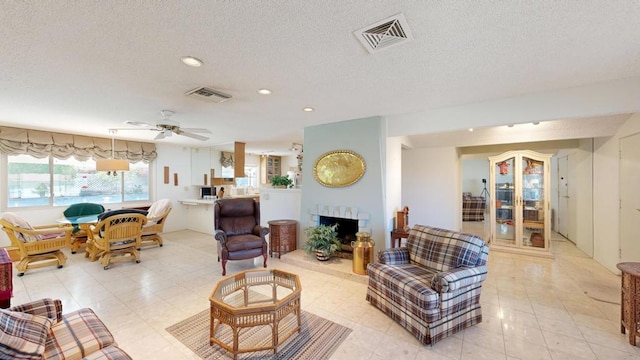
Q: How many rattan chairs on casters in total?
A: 4